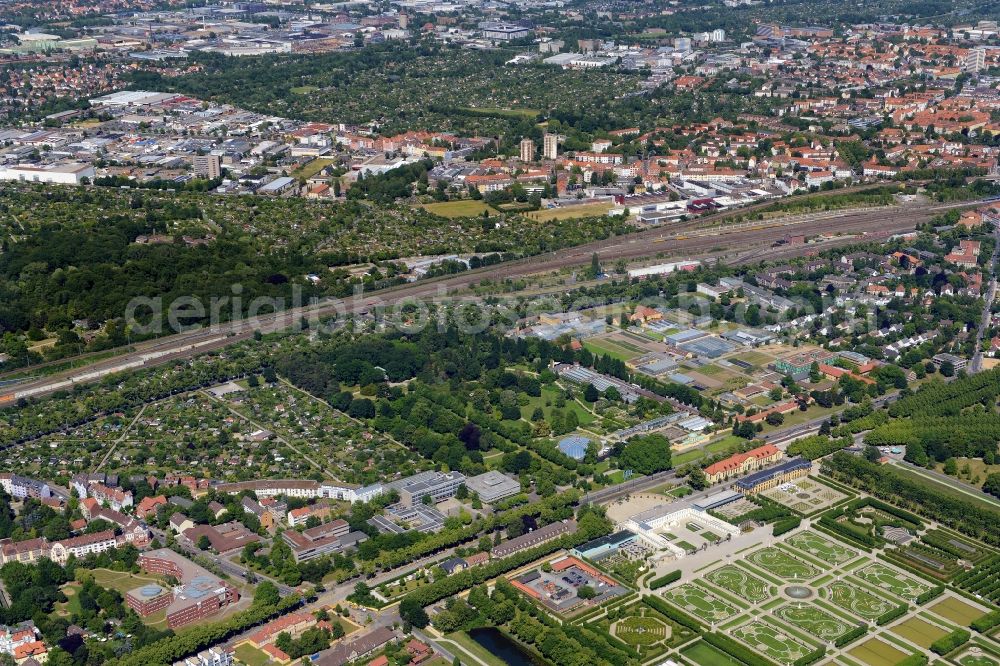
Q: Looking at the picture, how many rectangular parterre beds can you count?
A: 8